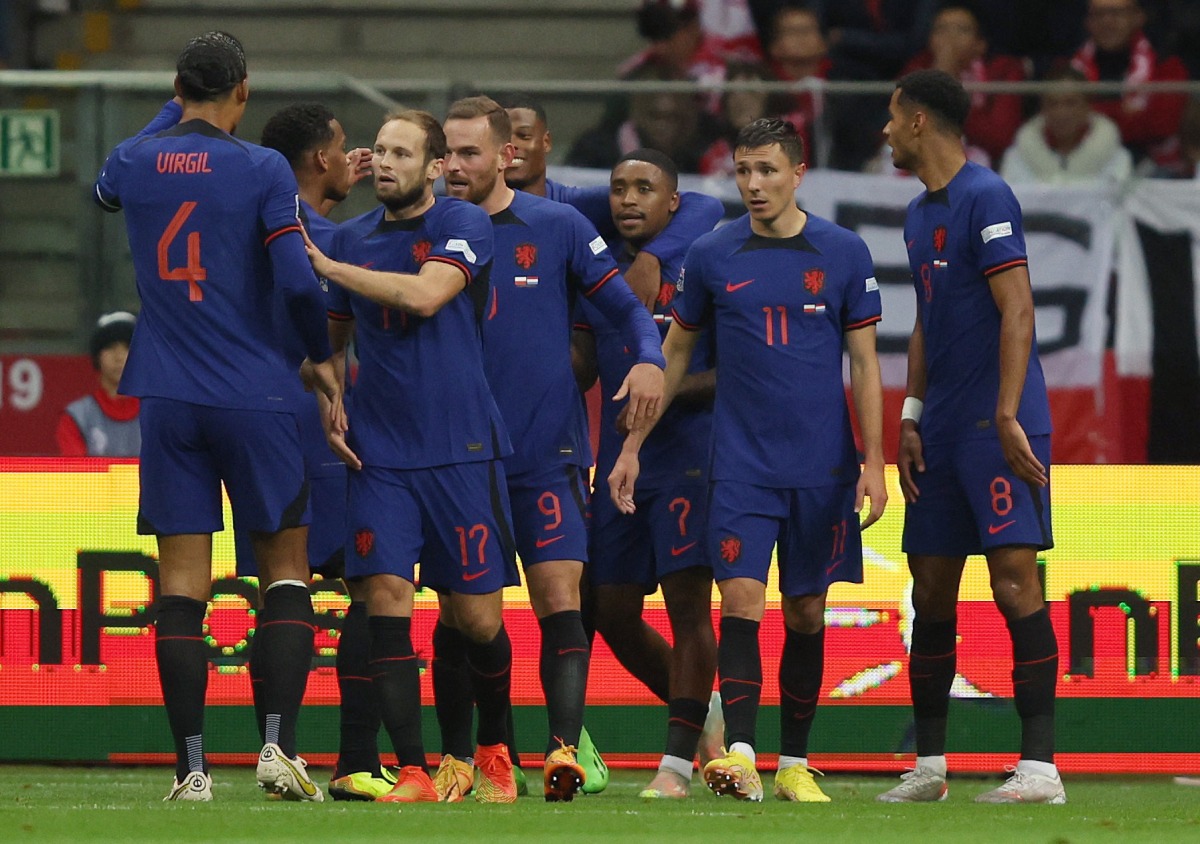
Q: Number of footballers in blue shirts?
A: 8